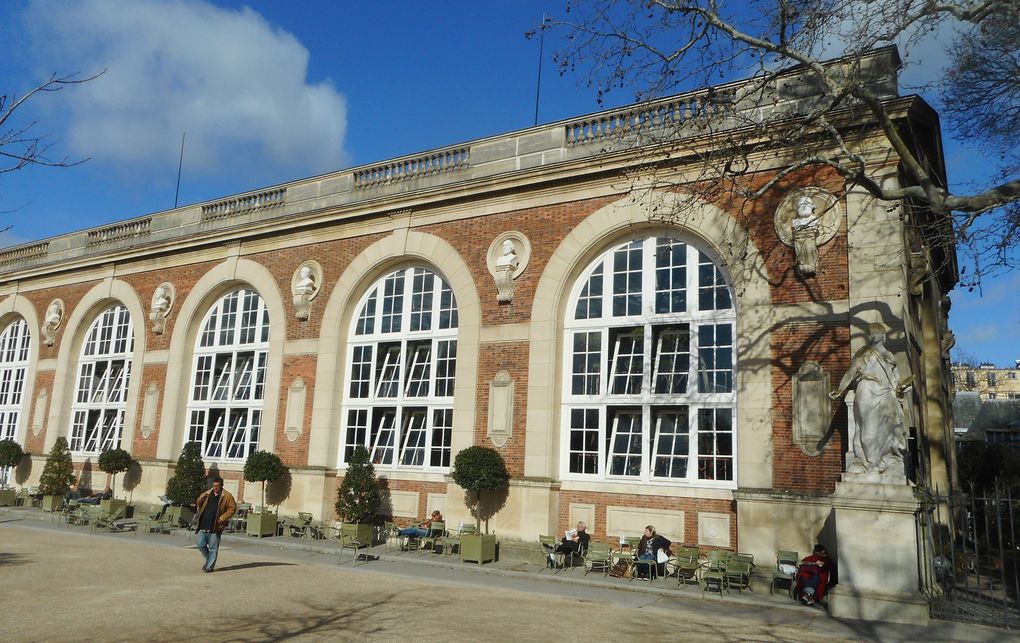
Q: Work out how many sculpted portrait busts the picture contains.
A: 5